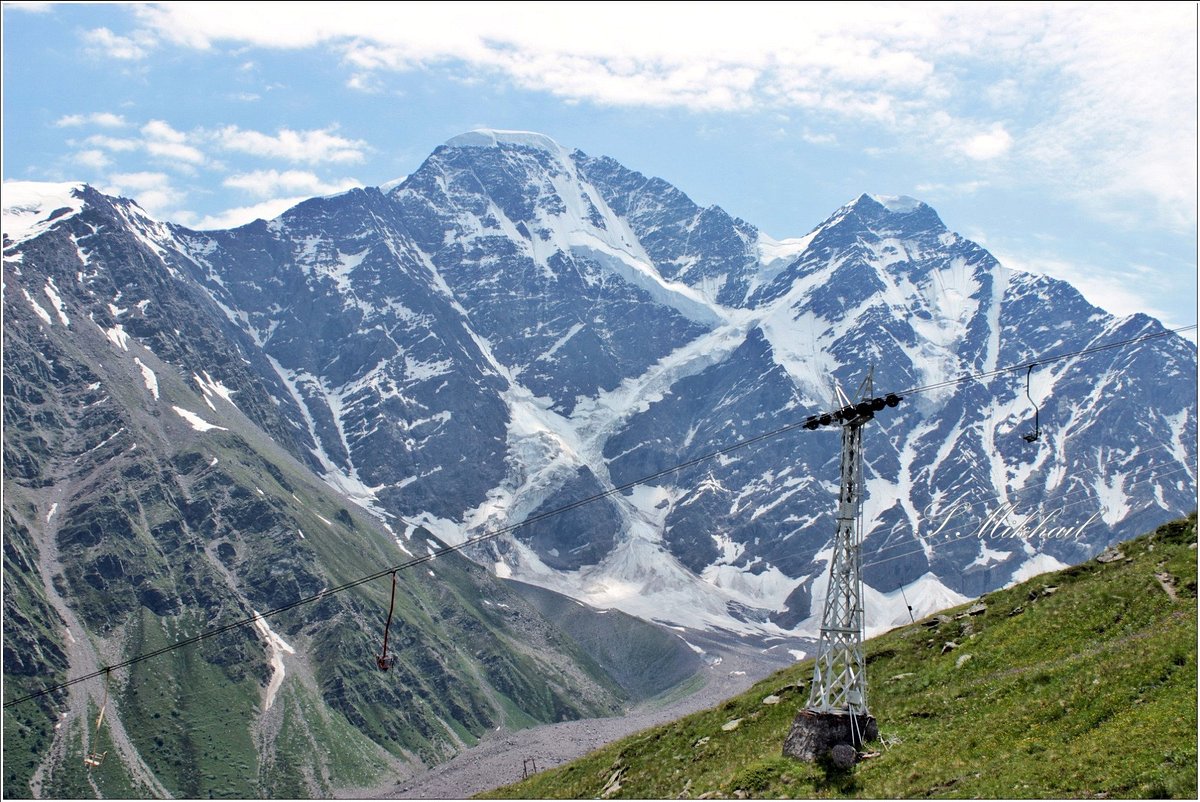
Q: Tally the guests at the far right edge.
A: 0